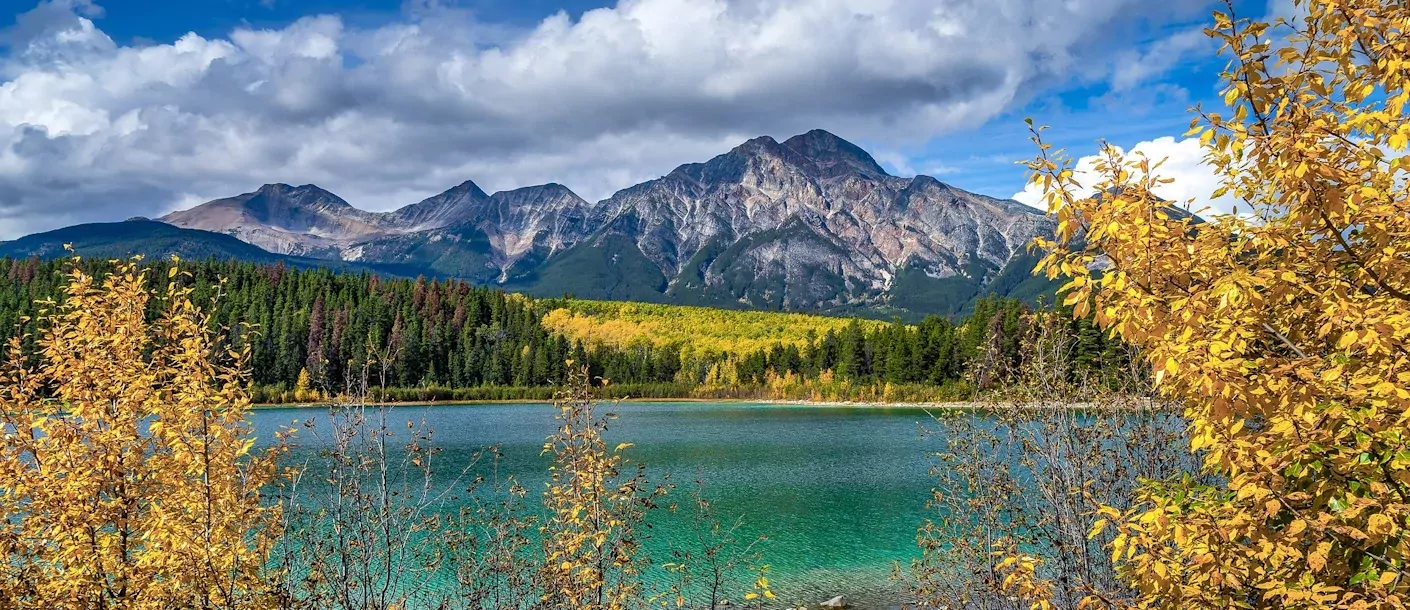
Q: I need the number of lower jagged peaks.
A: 3